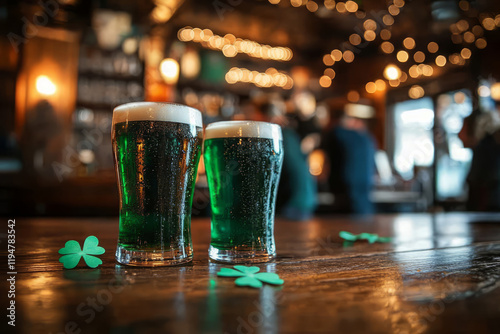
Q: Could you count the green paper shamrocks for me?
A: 3